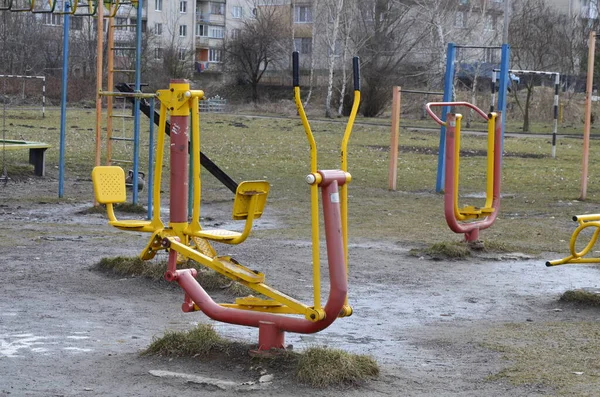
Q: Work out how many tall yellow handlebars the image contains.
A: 2